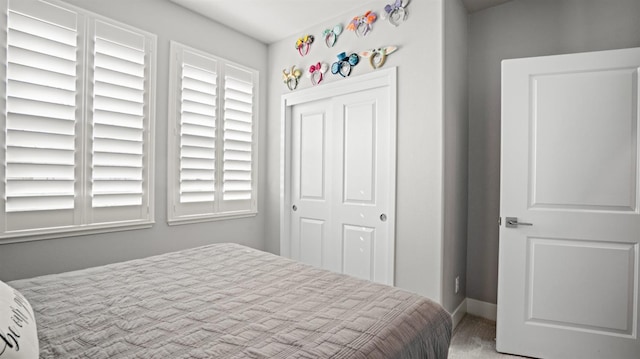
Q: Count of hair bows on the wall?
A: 8